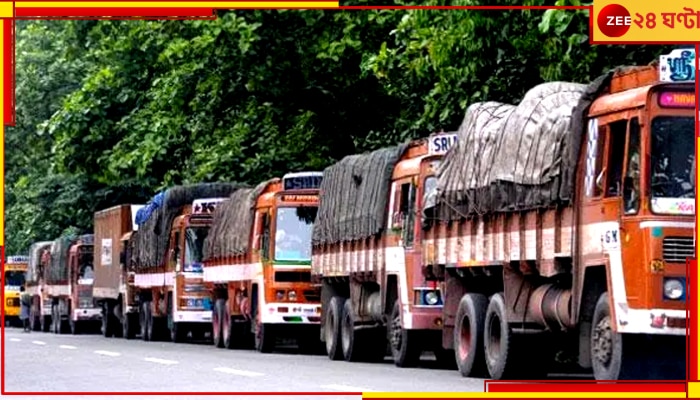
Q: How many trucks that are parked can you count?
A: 8